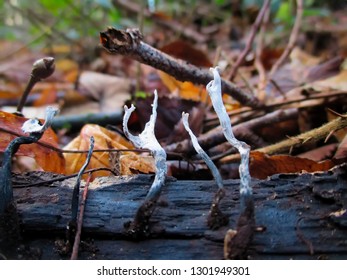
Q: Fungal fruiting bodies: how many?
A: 5